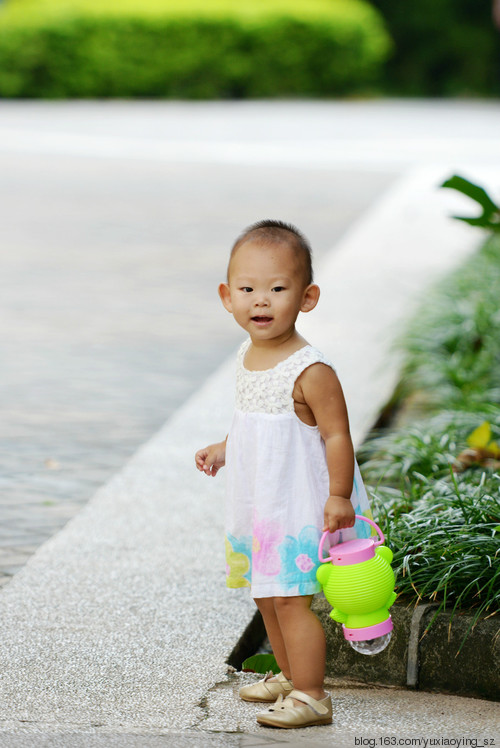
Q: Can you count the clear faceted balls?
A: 1